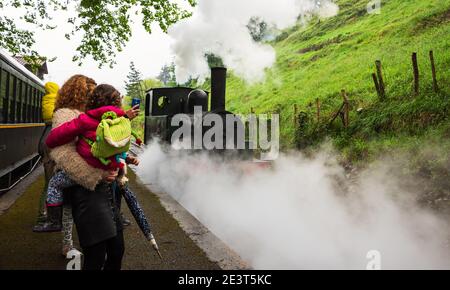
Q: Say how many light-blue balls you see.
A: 0